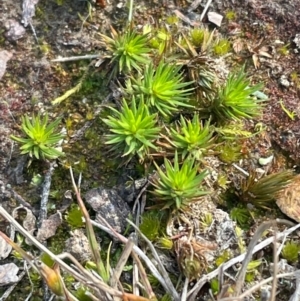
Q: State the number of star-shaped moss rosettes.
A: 7